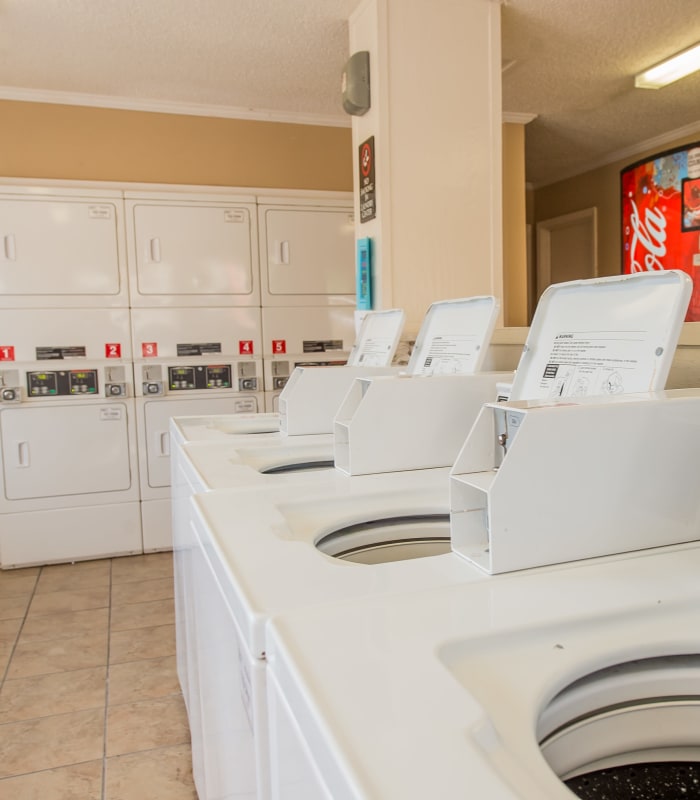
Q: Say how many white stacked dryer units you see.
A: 3